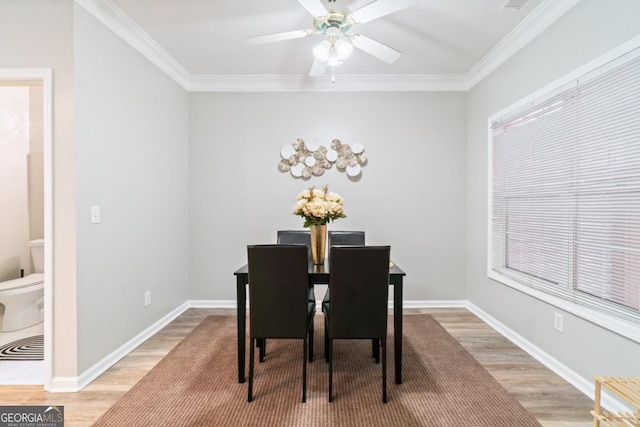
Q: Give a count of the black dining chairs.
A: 4